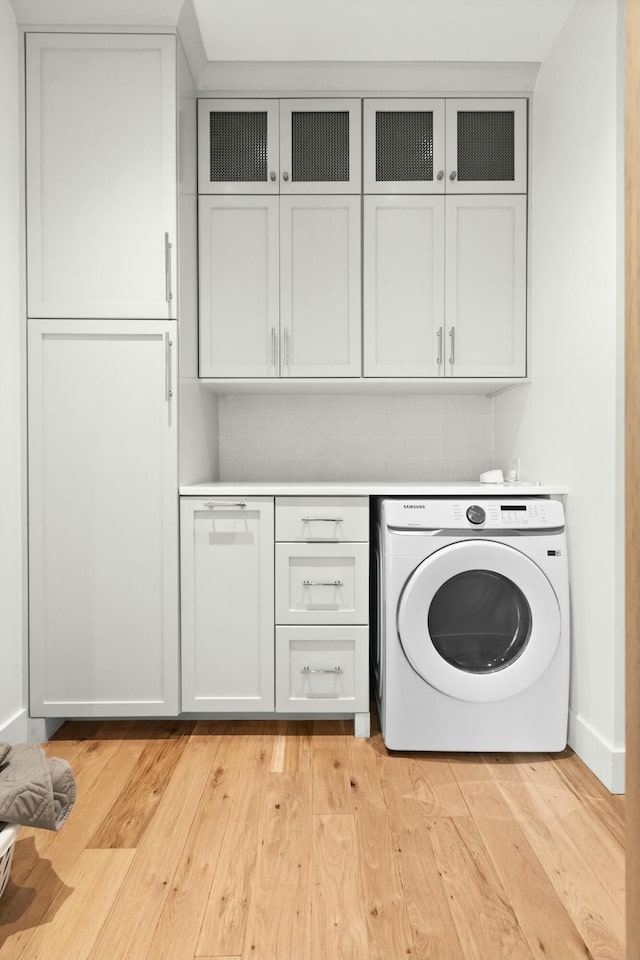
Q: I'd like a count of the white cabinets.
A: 11